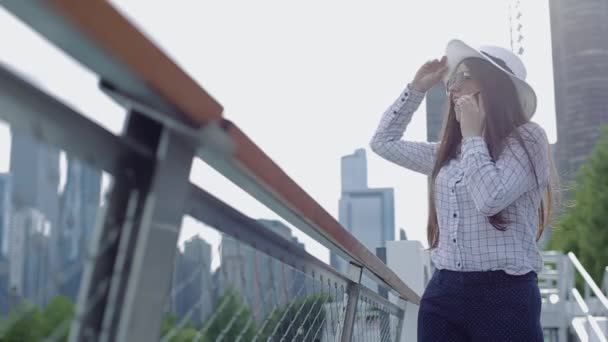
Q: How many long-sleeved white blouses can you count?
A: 1